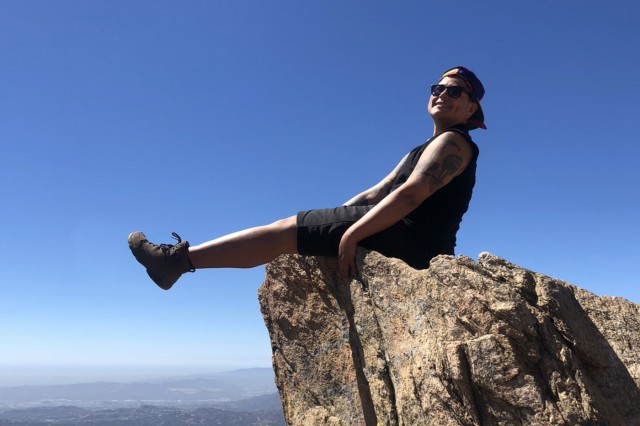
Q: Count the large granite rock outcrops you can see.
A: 1